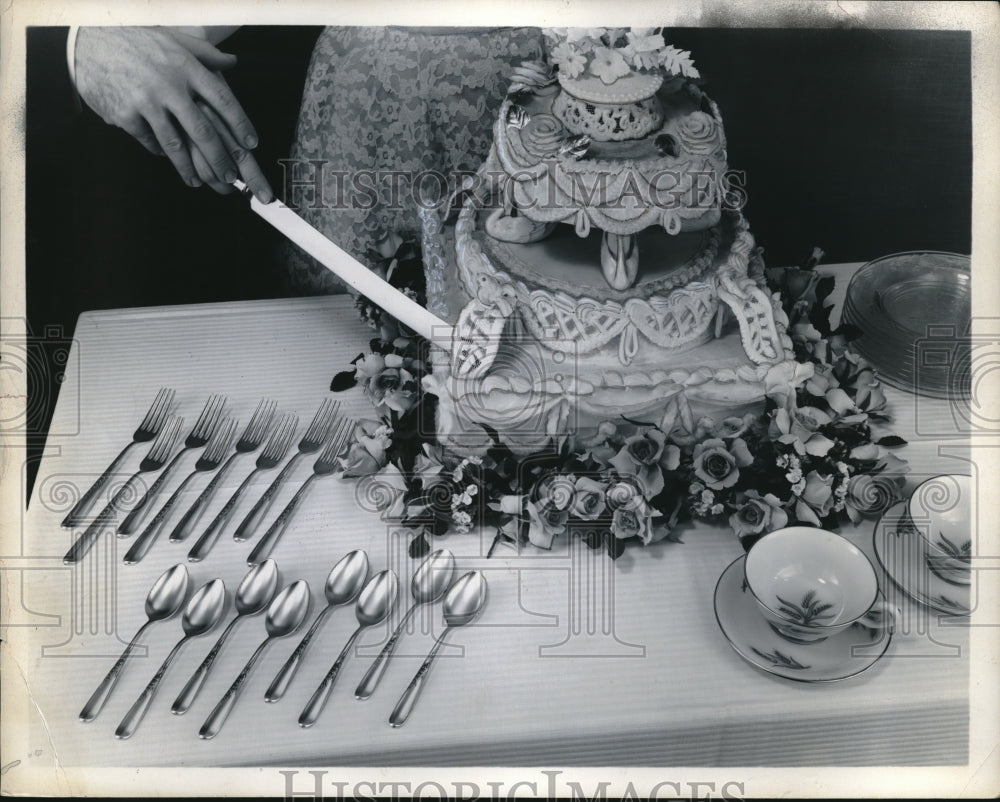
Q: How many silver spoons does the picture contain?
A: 8